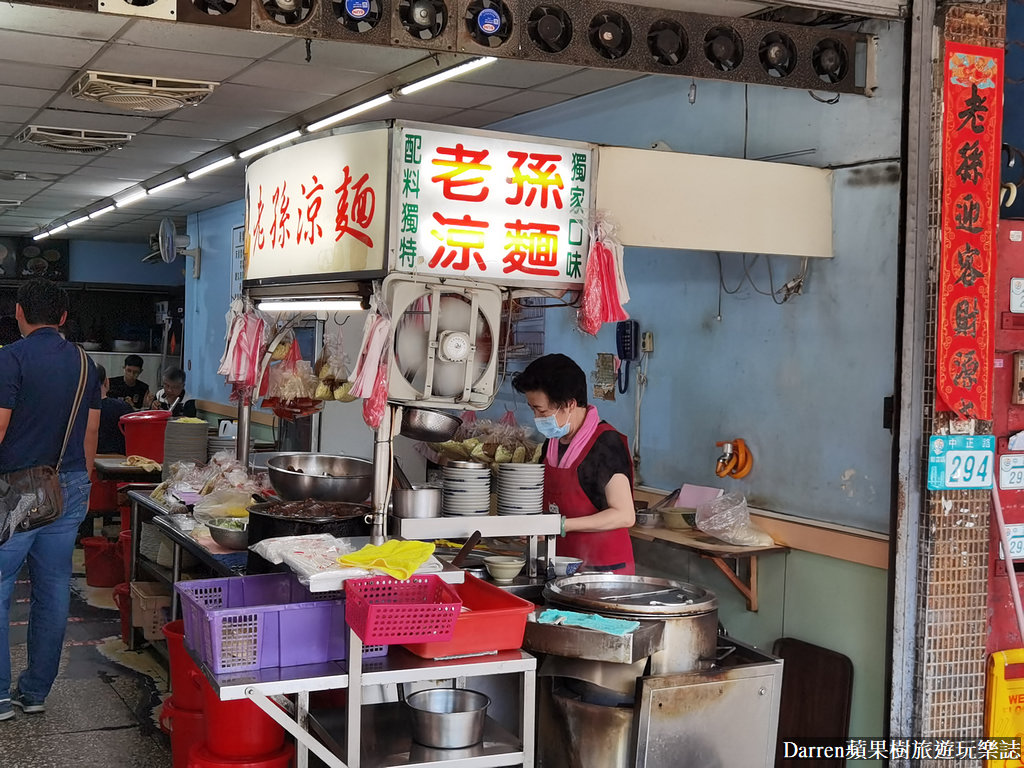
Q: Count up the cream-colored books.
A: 0